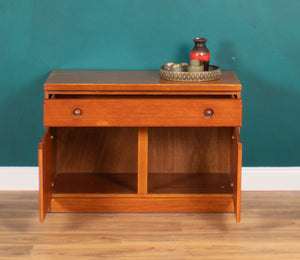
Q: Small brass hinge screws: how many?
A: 4